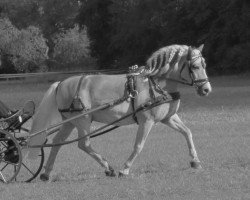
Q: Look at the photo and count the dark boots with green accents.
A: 0